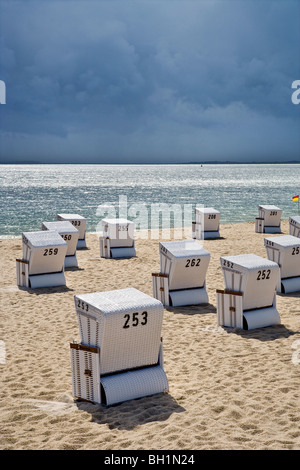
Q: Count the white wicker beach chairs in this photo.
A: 11